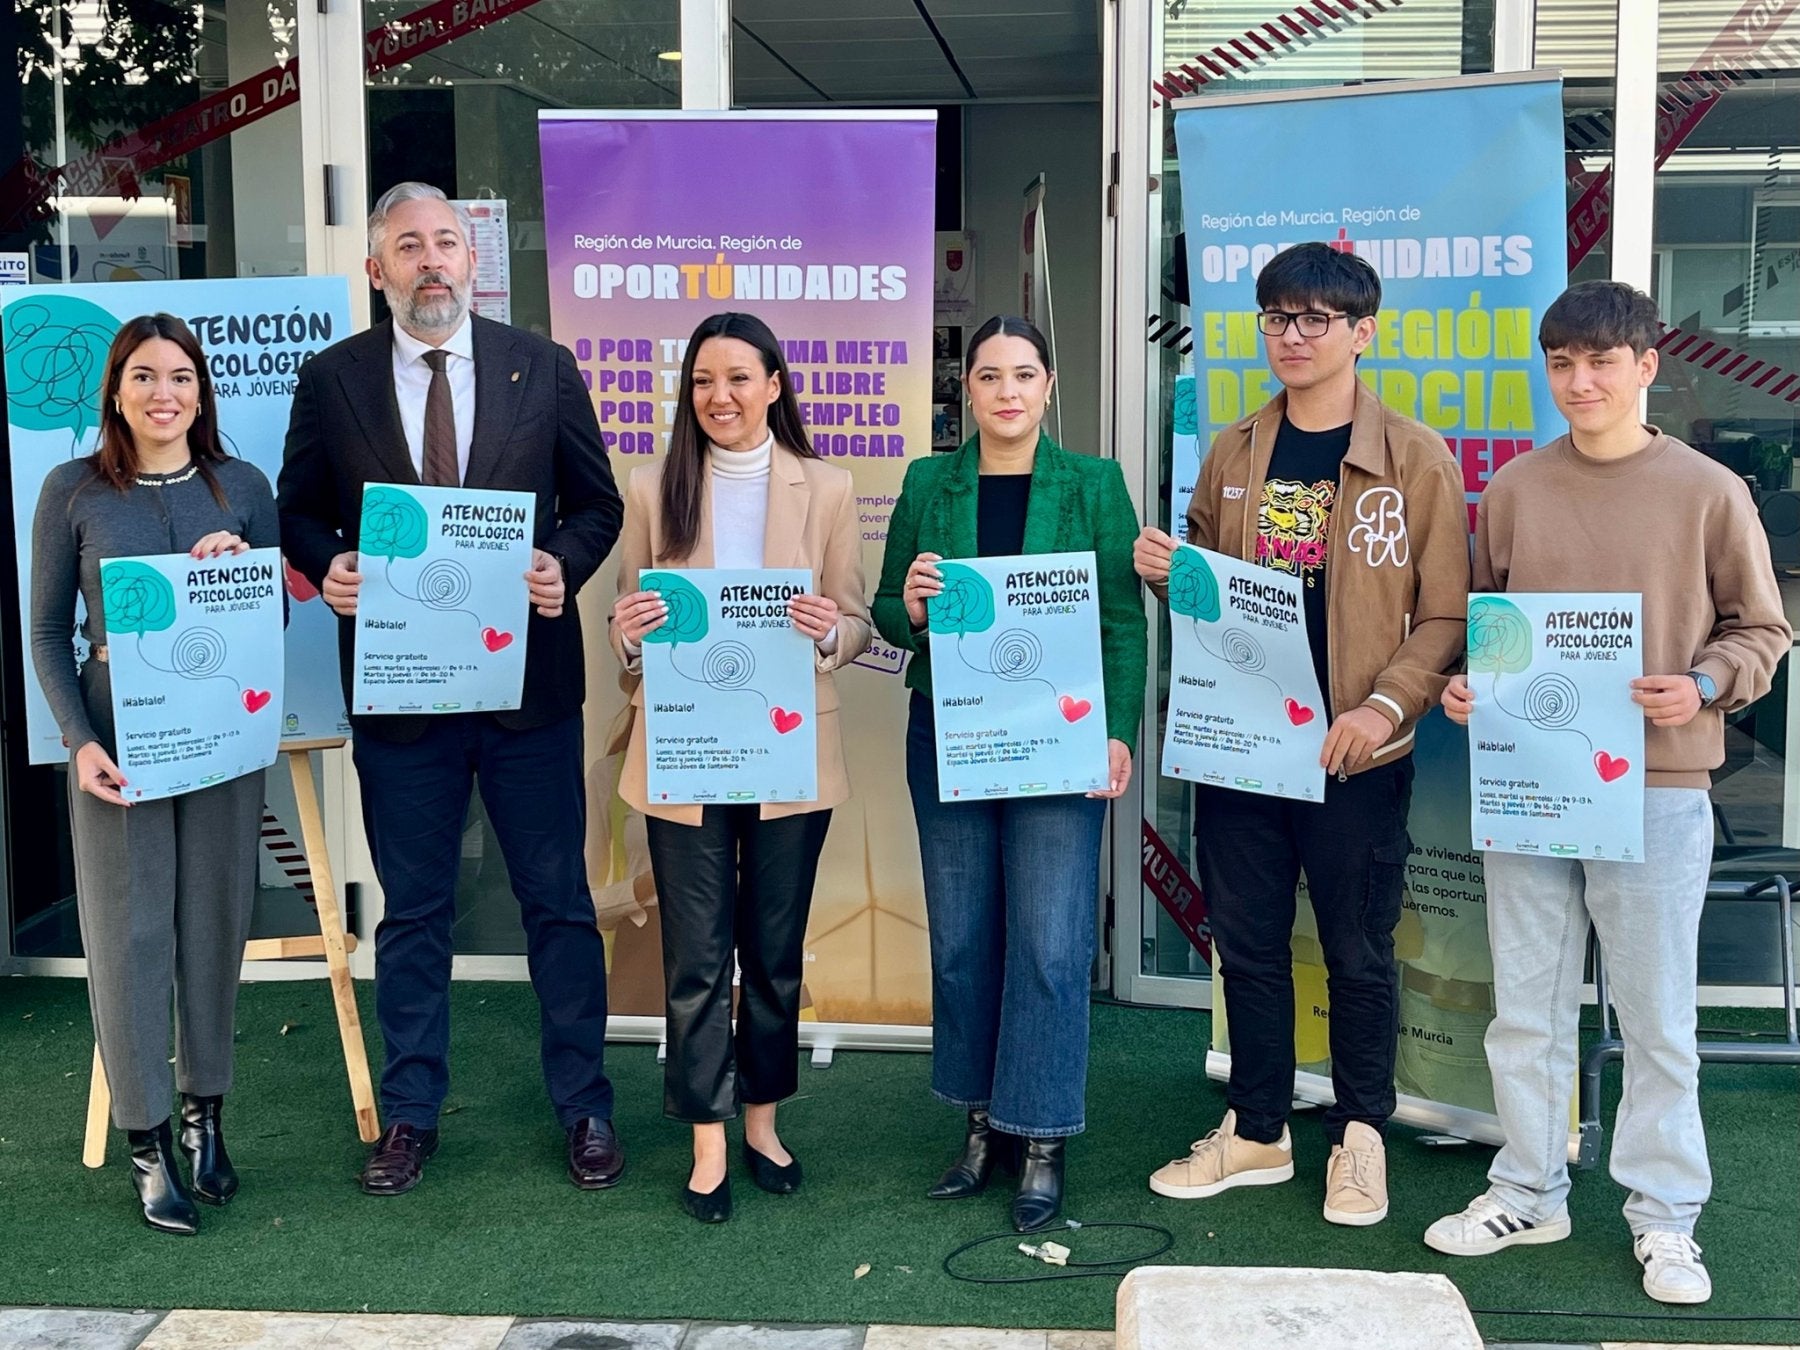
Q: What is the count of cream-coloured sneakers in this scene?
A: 2